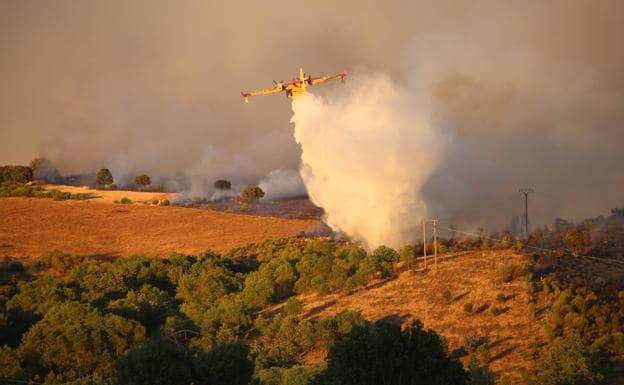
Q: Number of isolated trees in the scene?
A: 4